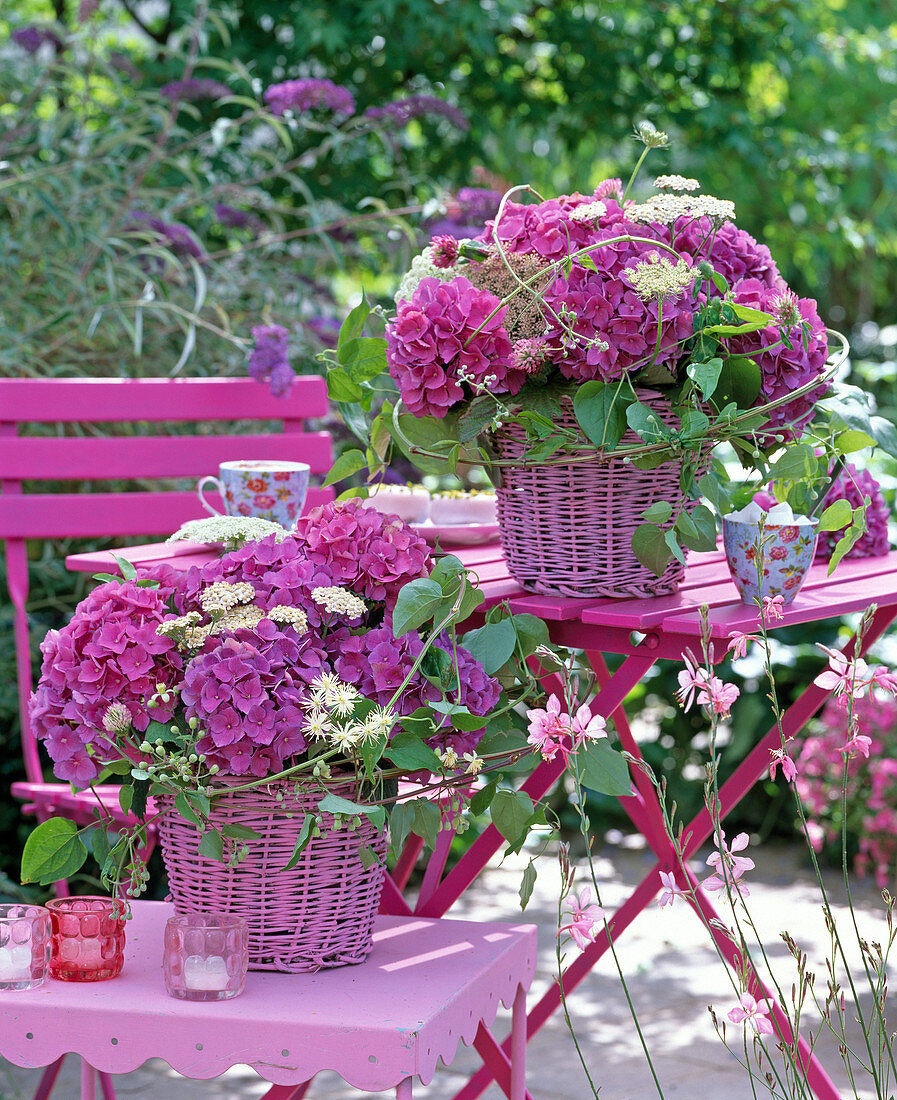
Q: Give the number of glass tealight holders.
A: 3